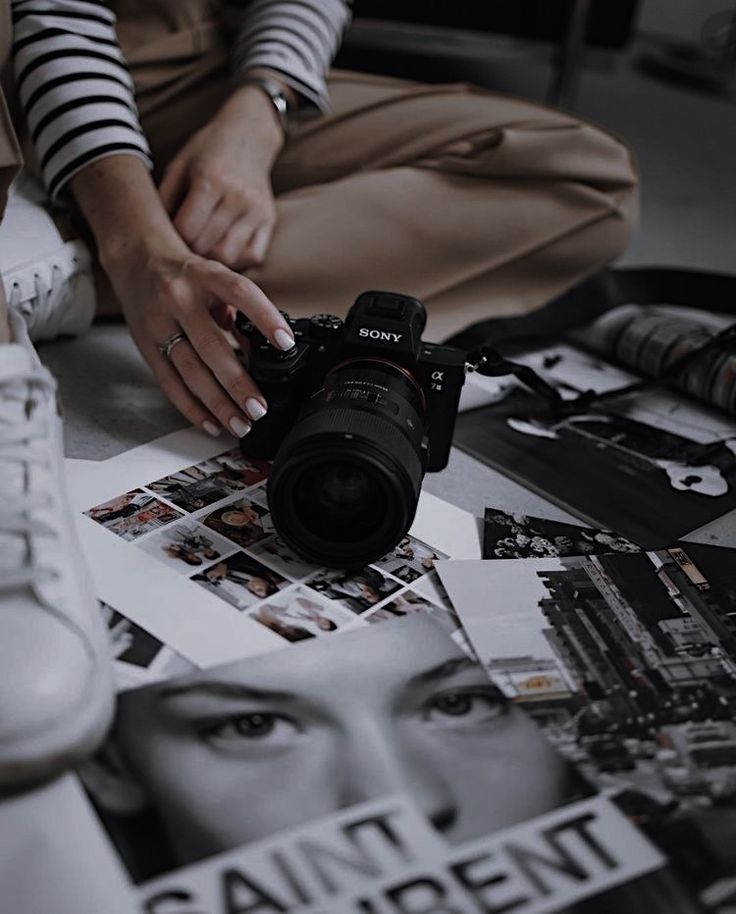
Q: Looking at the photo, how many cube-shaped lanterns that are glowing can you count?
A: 0